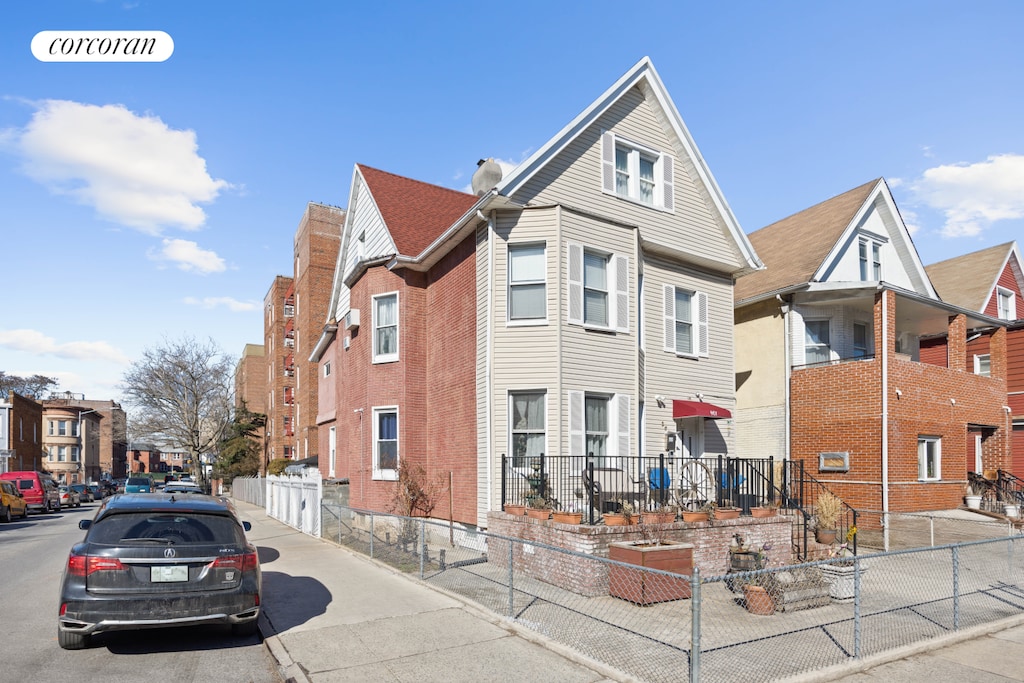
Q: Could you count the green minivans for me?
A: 1